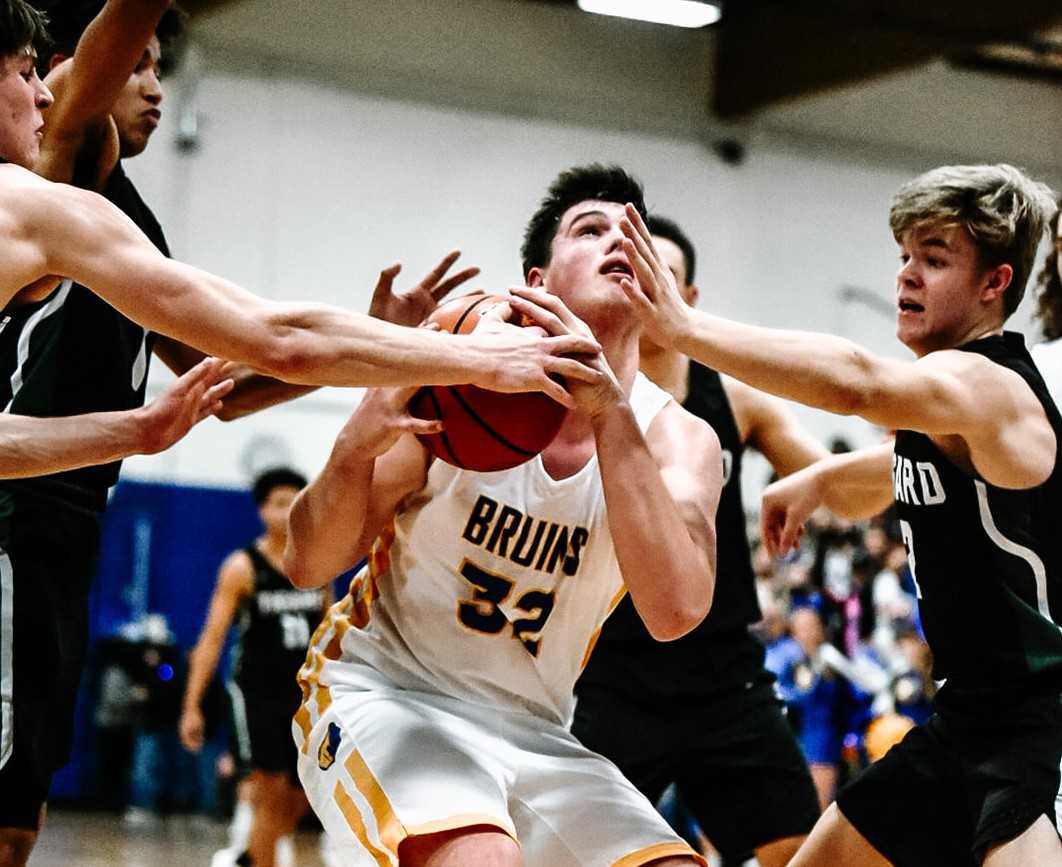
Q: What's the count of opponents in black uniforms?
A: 5